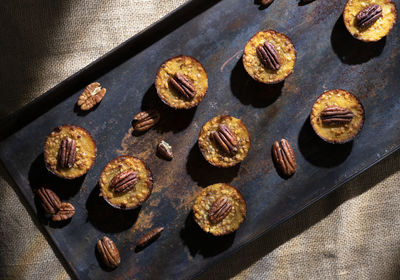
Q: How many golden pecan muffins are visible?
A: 8